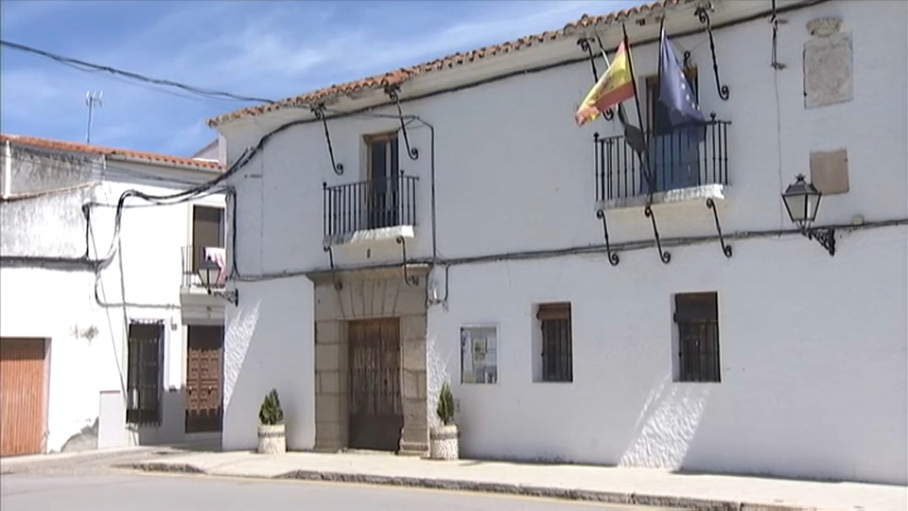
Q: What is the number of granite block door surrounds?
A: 1